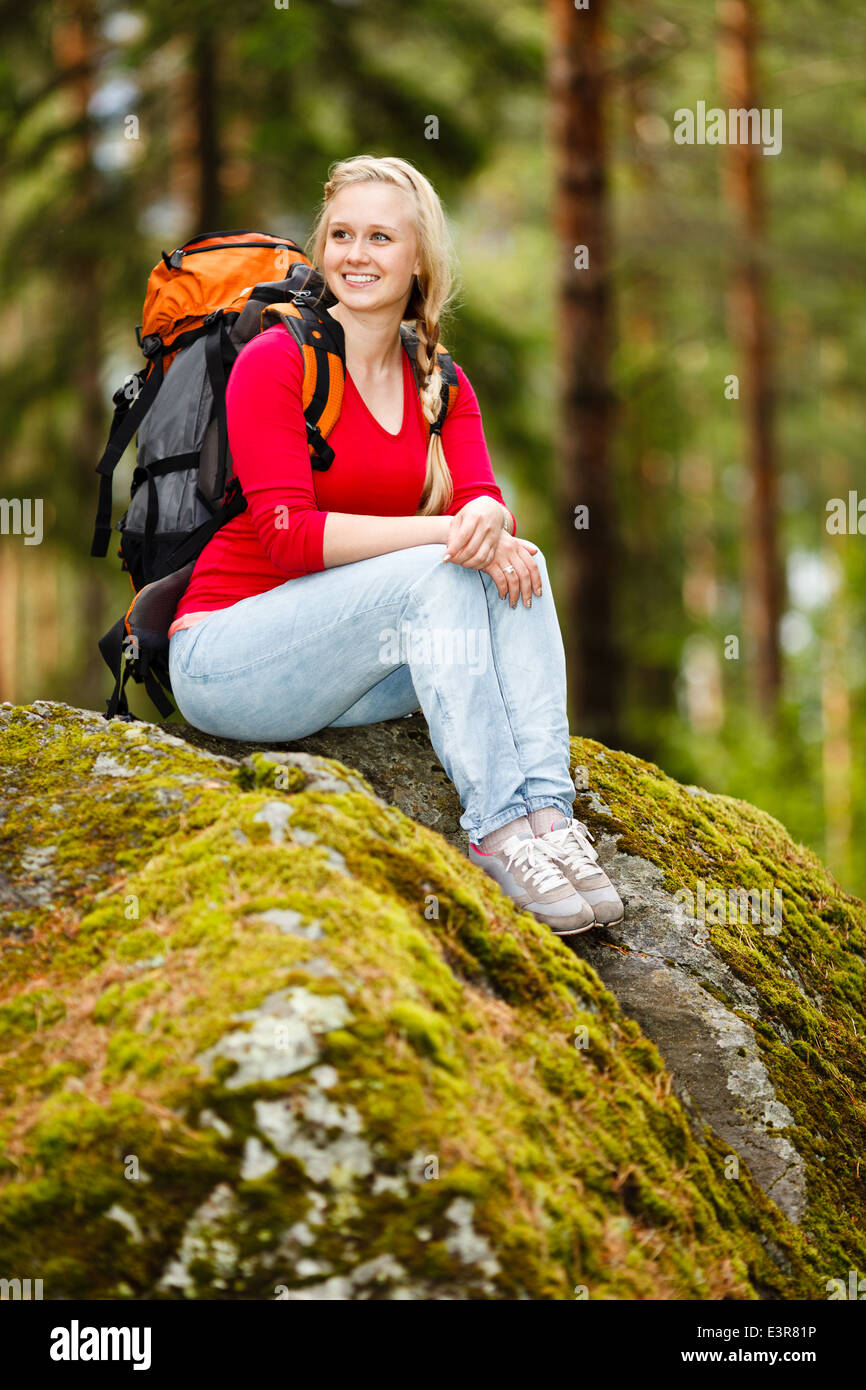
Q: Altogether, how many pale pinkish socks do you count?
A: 2